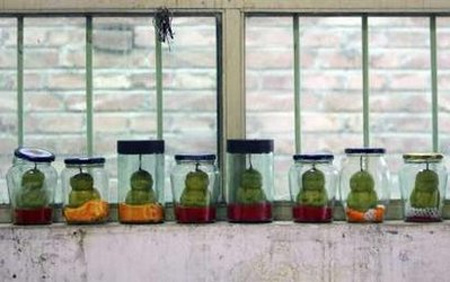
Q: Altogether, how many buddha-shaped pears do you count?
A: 8